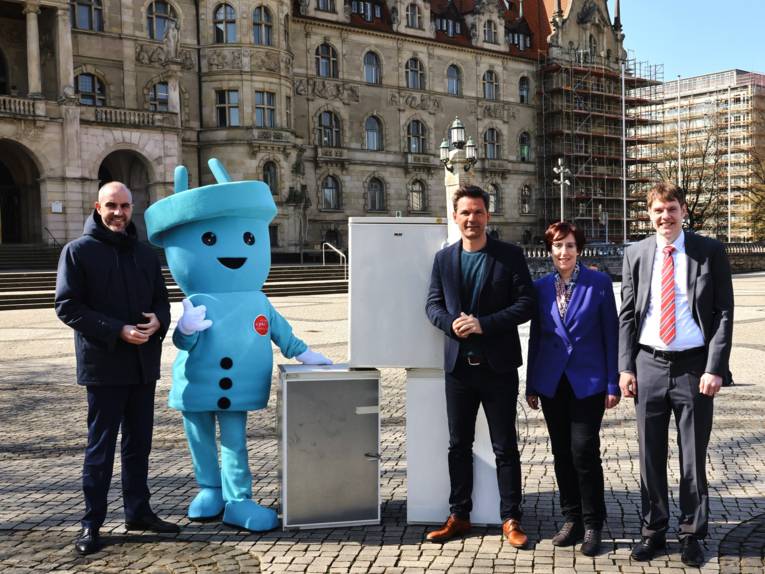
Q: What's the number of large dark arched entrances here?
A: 2